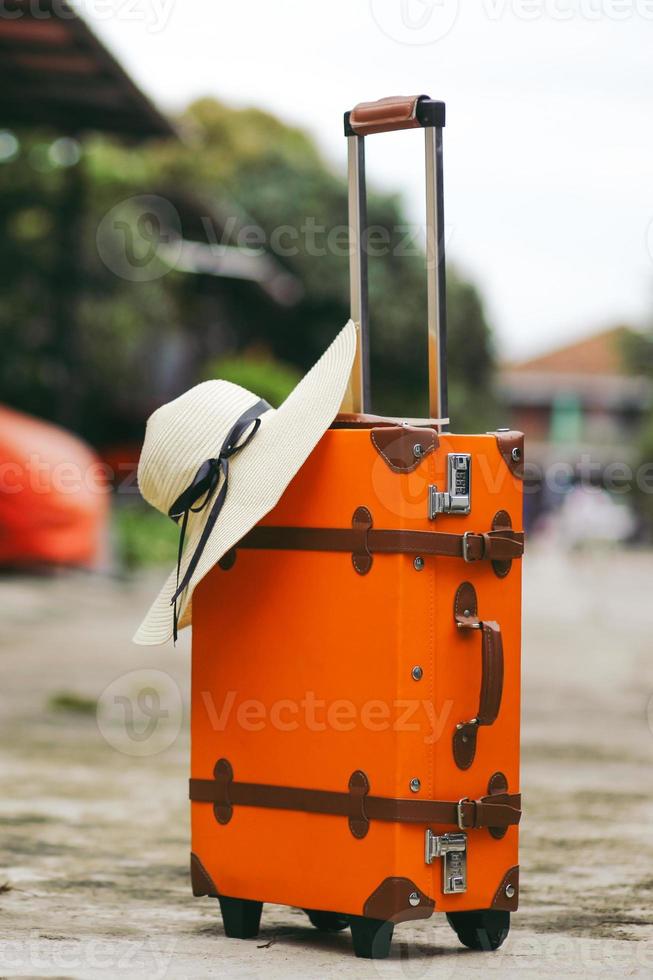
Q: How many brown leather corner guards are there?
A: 5